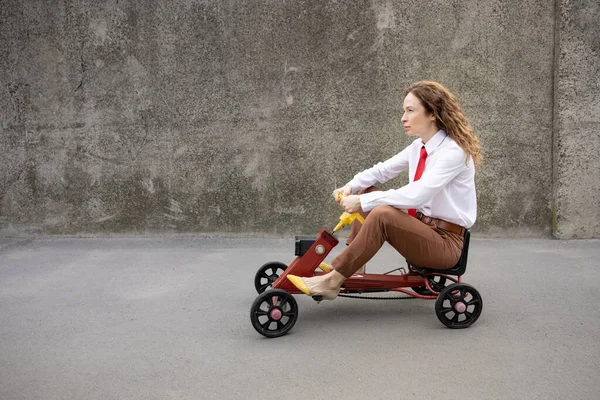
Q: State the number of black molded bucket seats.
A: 1